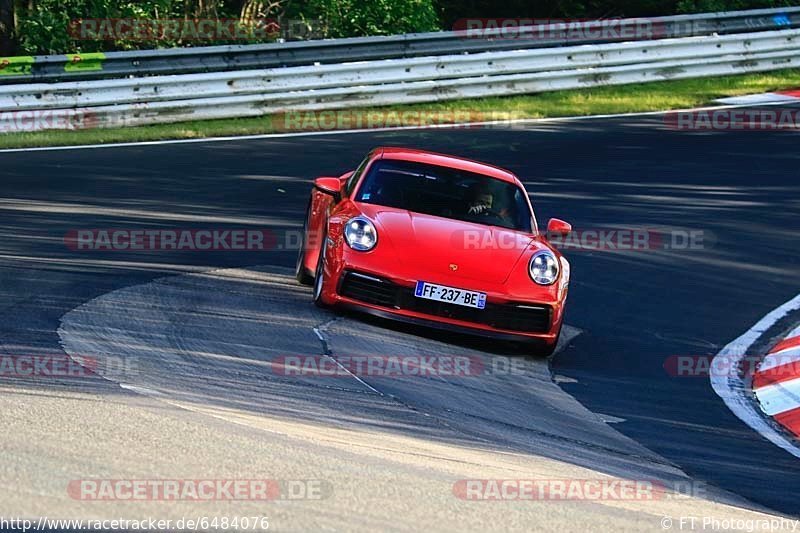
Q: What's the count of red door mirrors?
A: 2